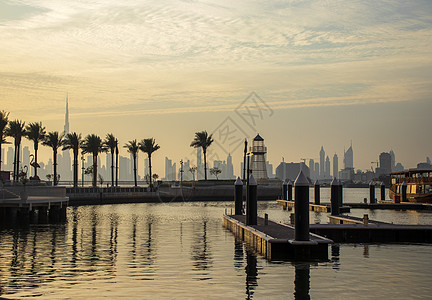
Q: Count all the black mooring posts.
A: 11